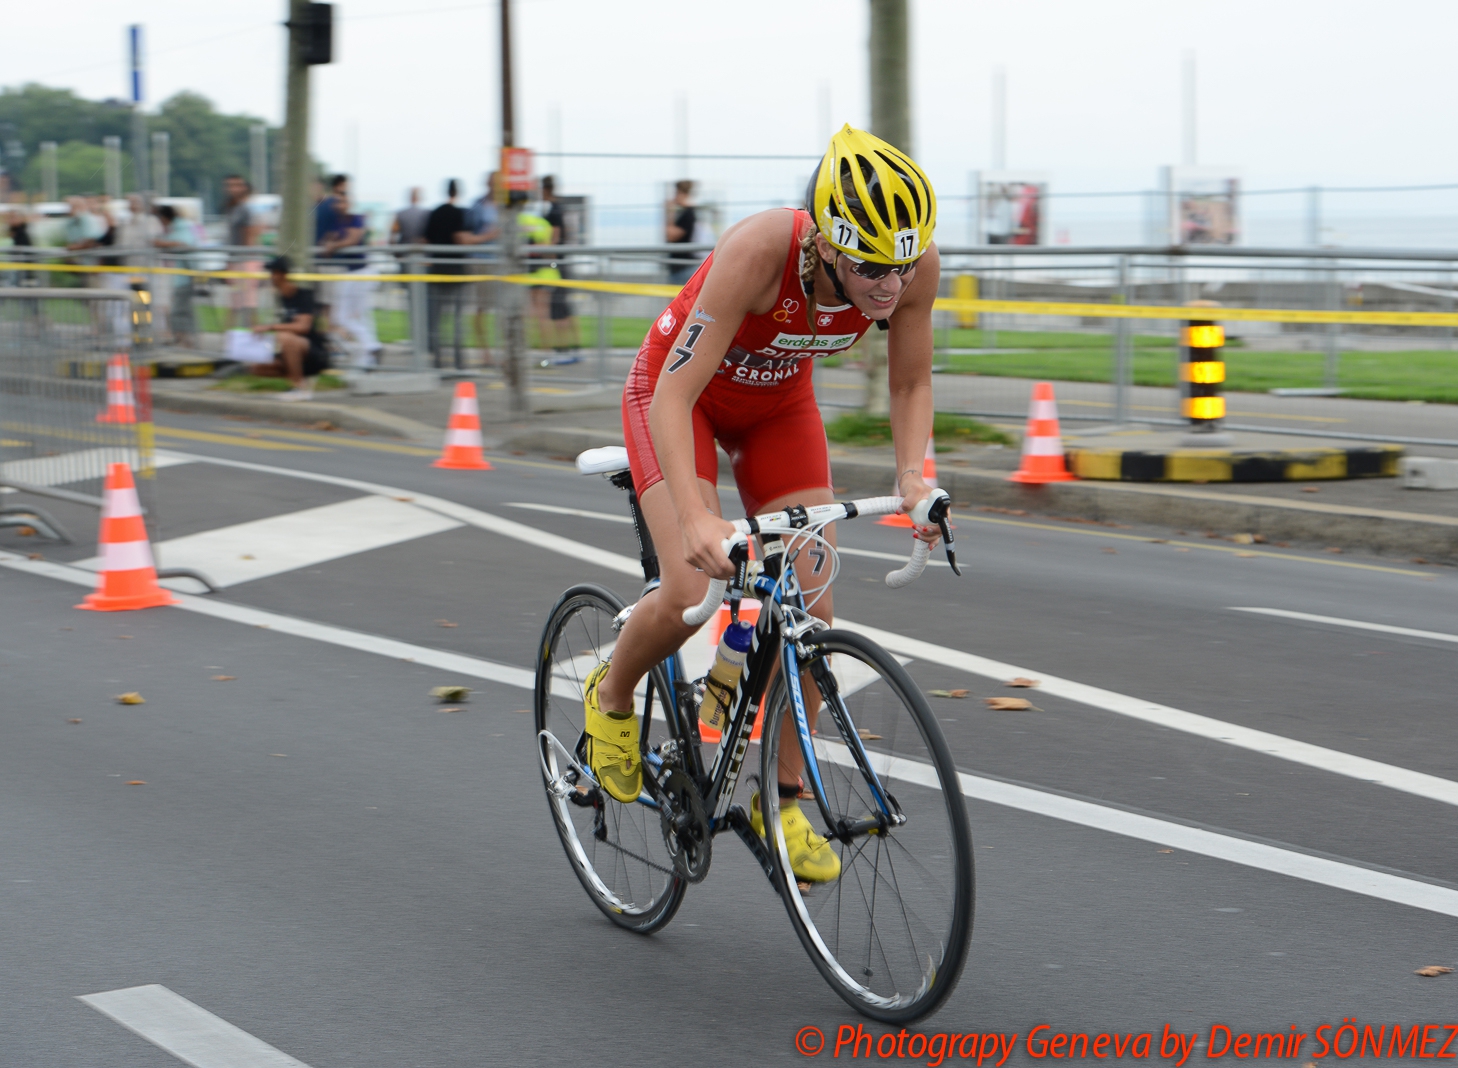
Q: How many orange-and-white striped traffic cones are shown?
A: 6